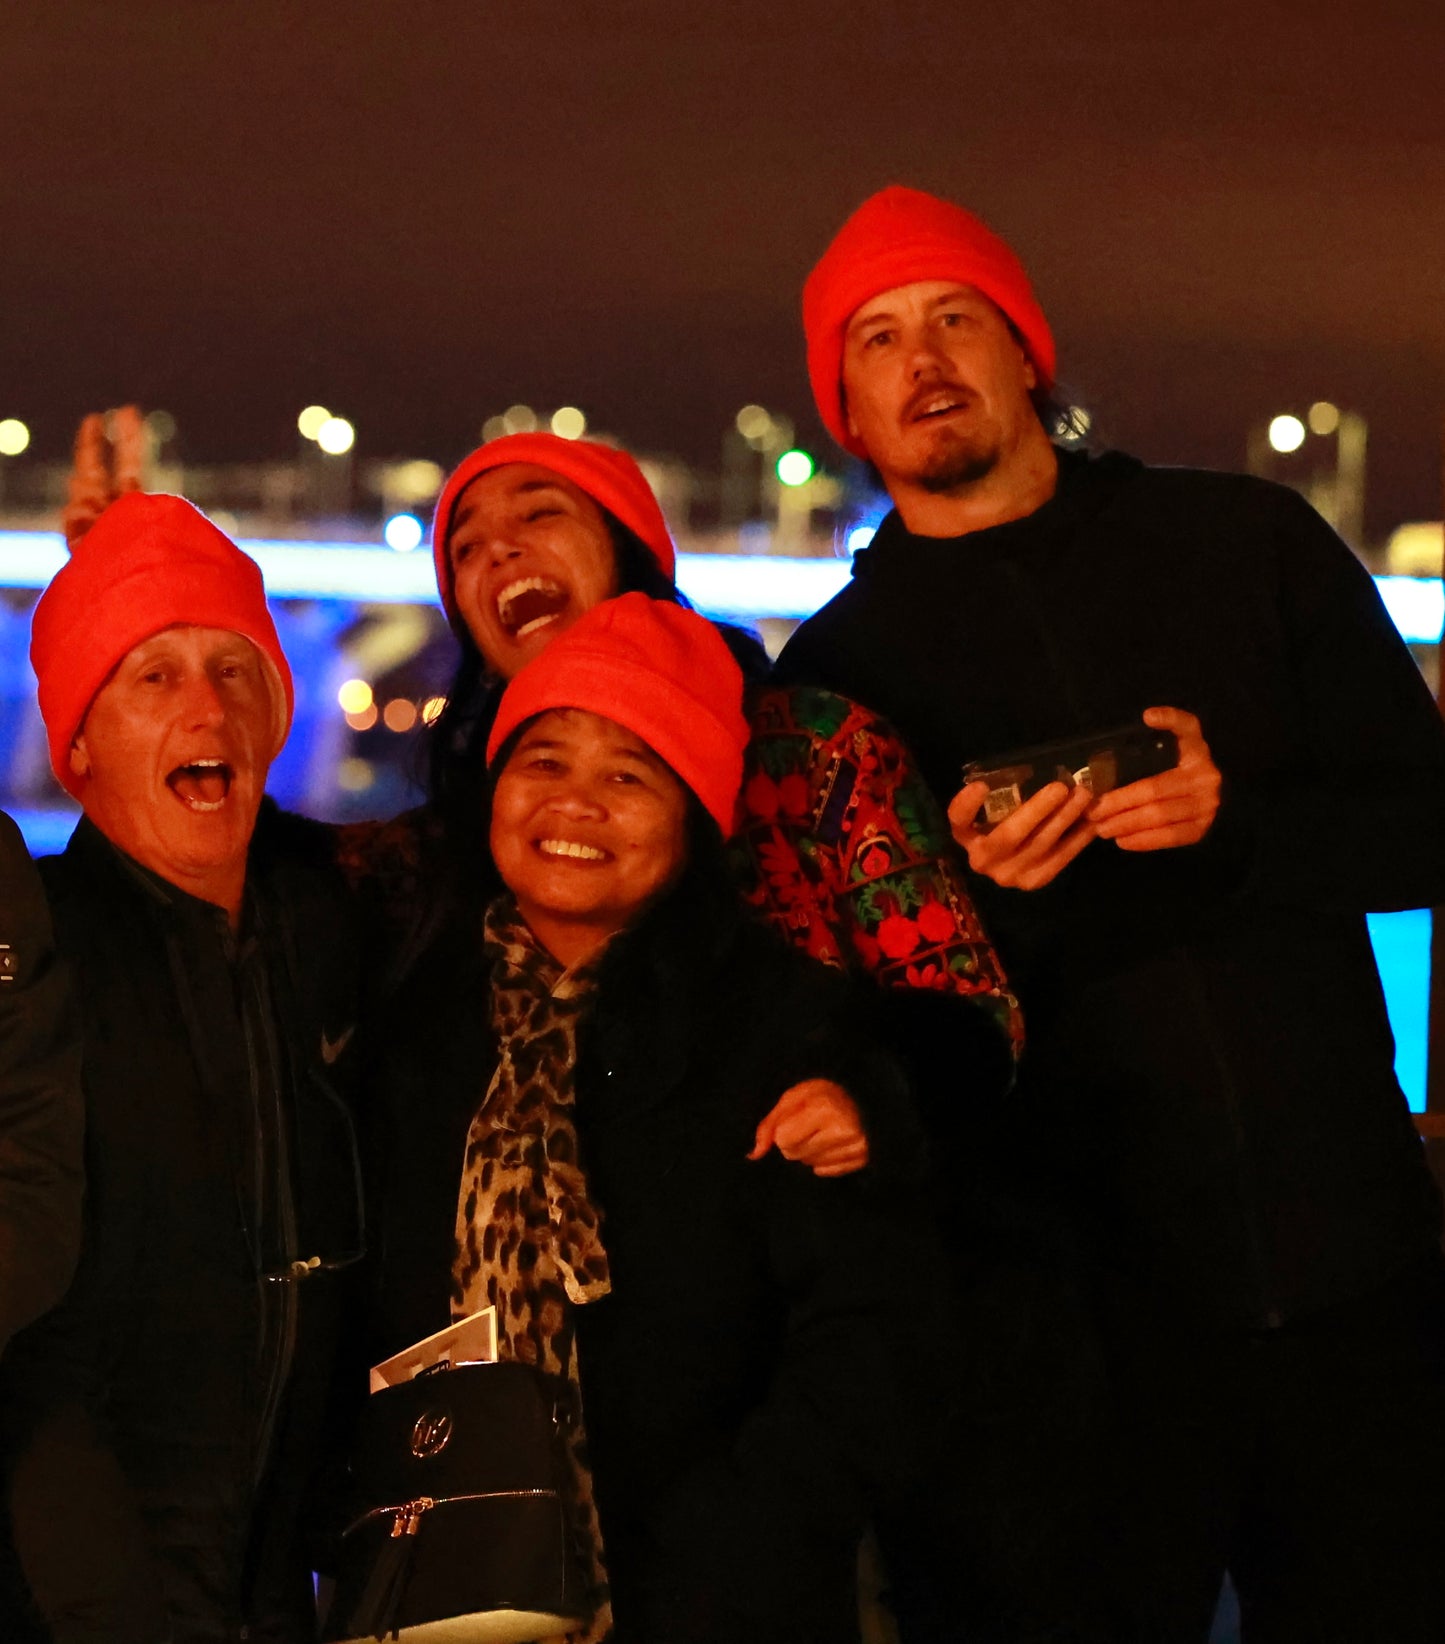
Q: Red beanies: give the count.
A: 4